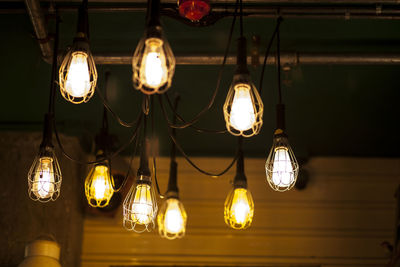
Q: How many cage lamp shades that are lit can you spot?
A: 9